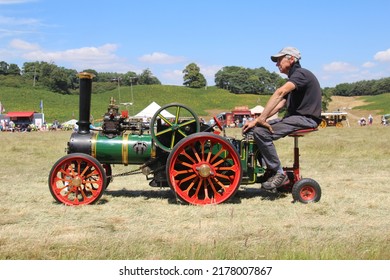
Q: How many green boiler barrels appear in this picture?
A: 1